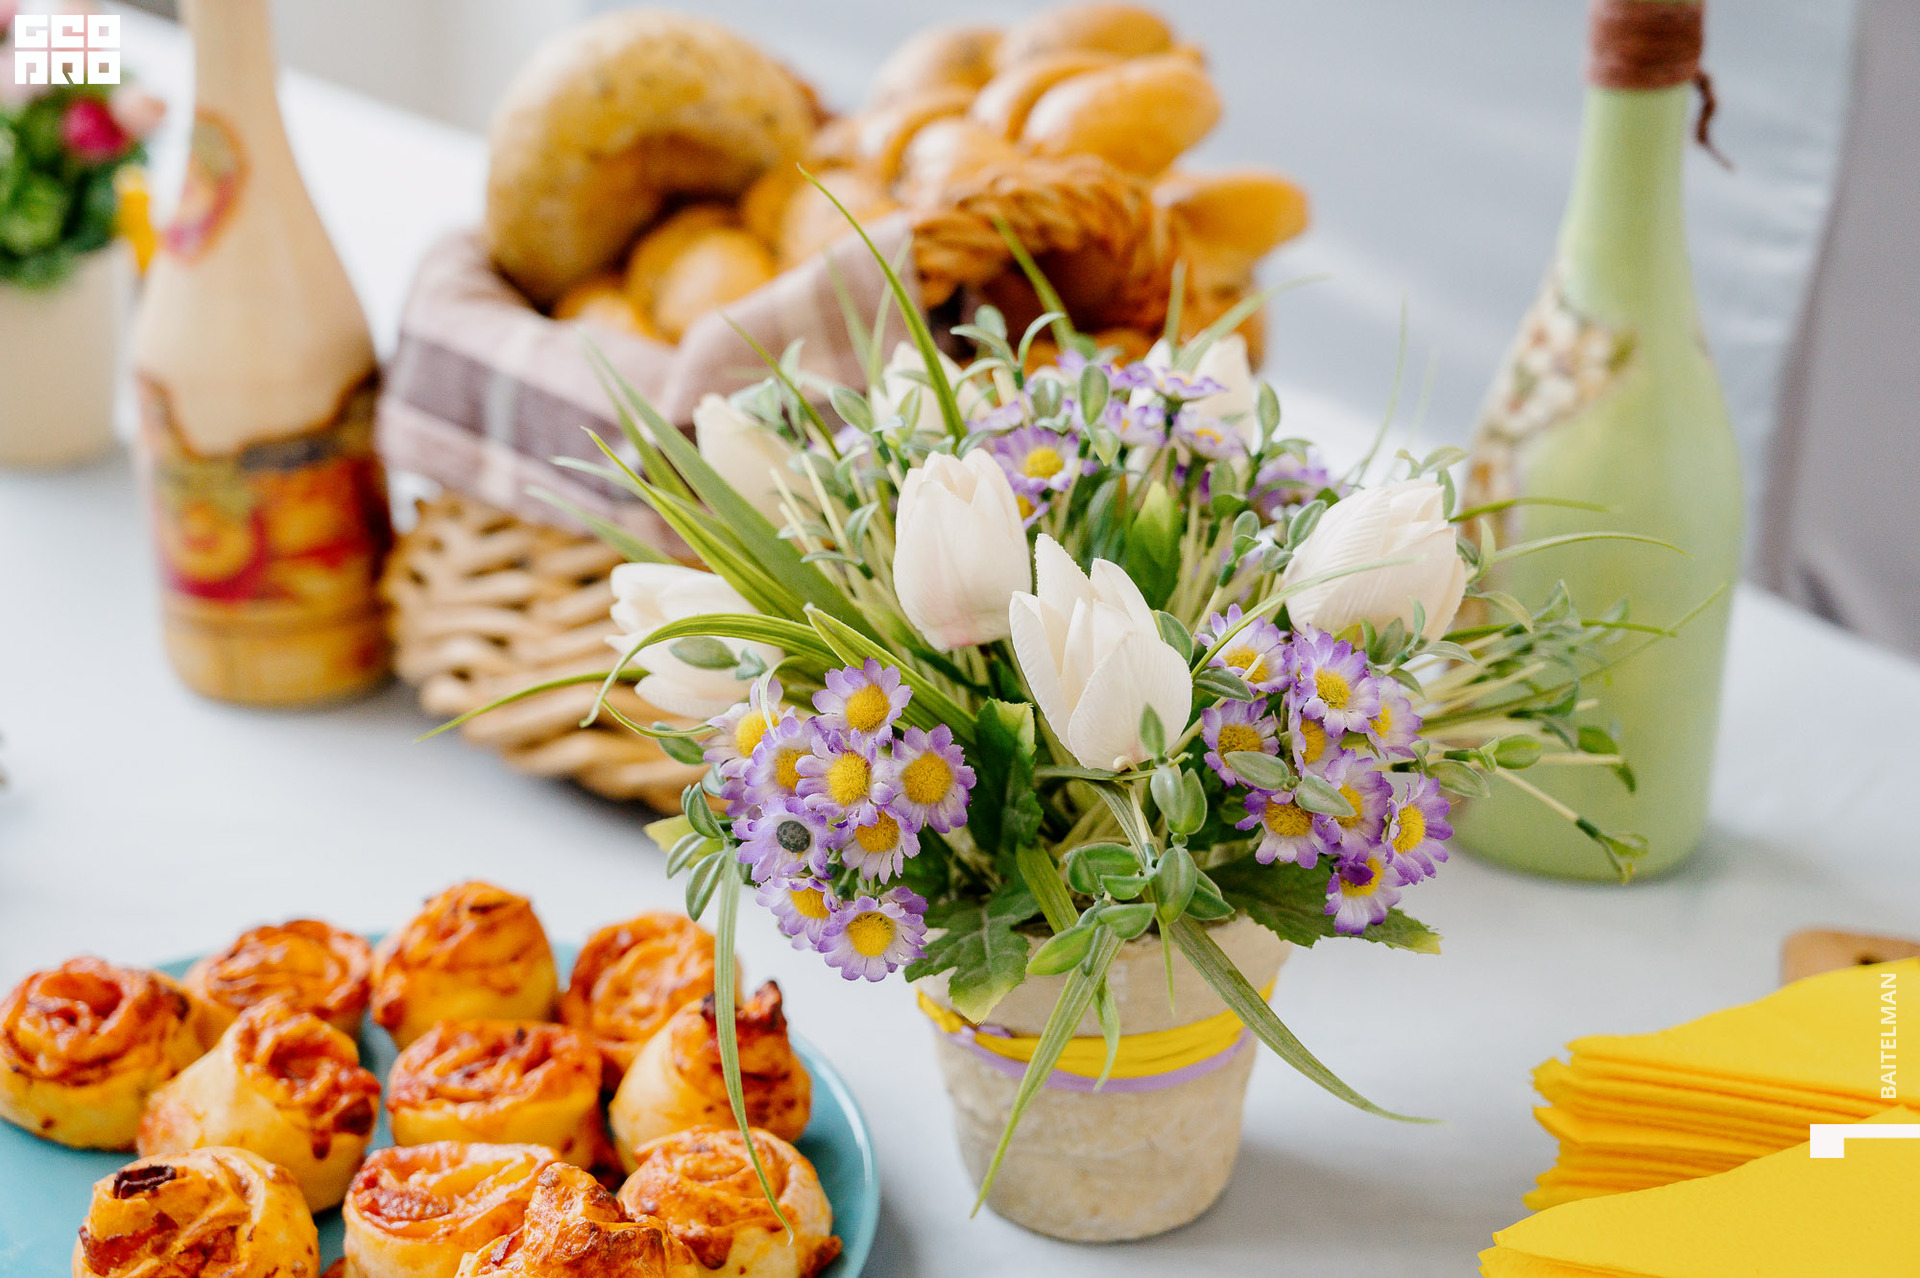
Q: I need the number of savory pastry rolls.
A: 11